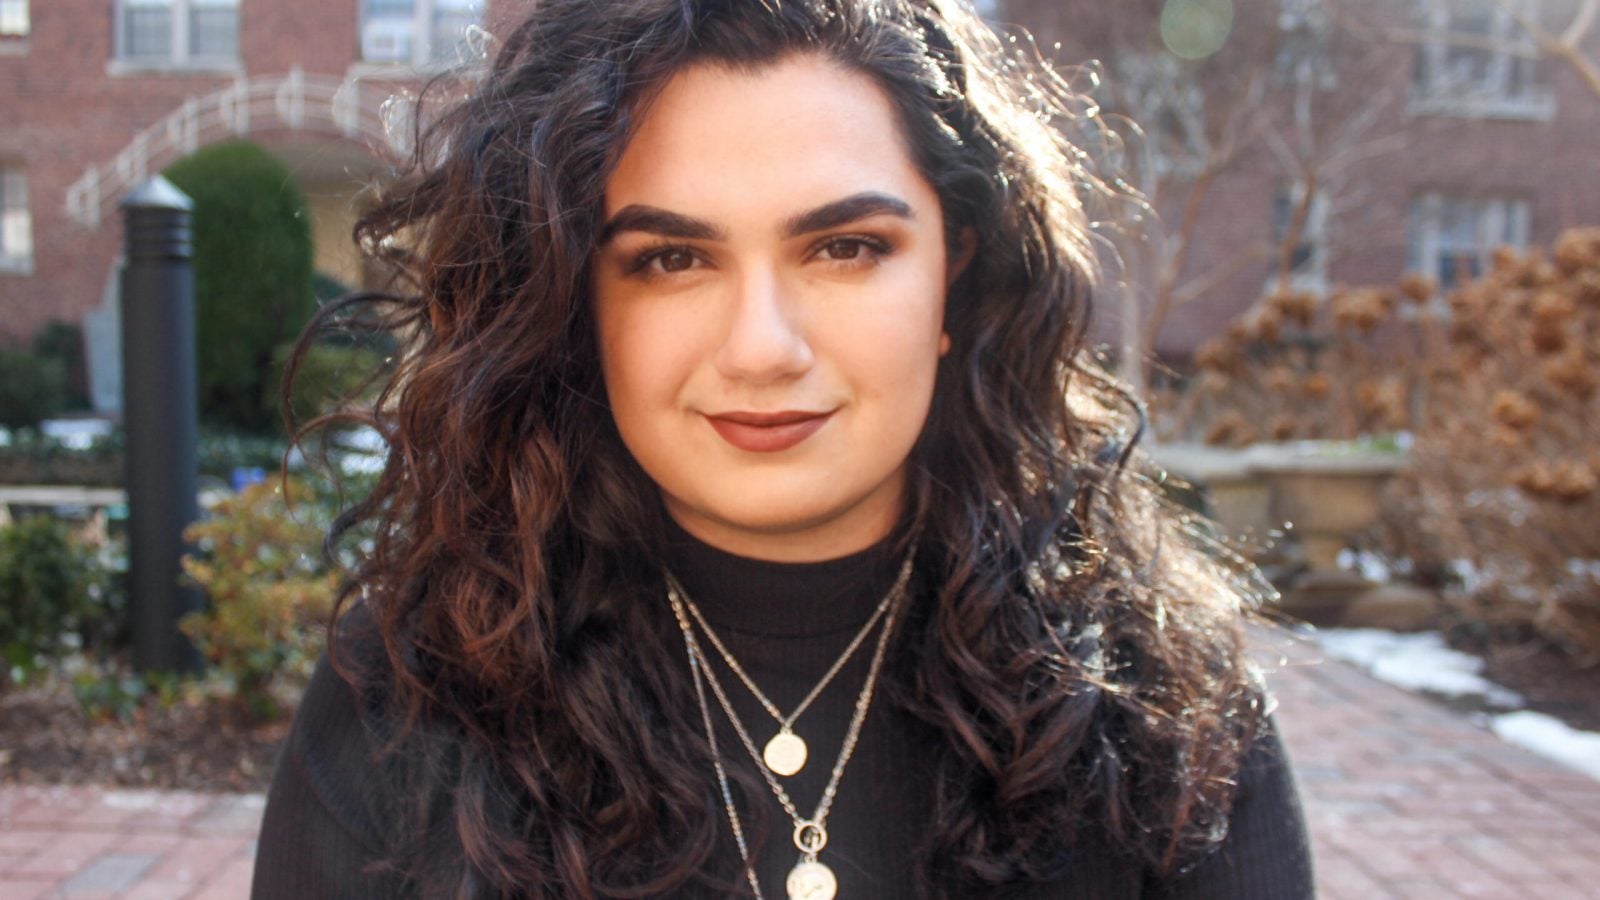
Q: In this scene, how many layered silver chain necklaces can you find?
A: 3